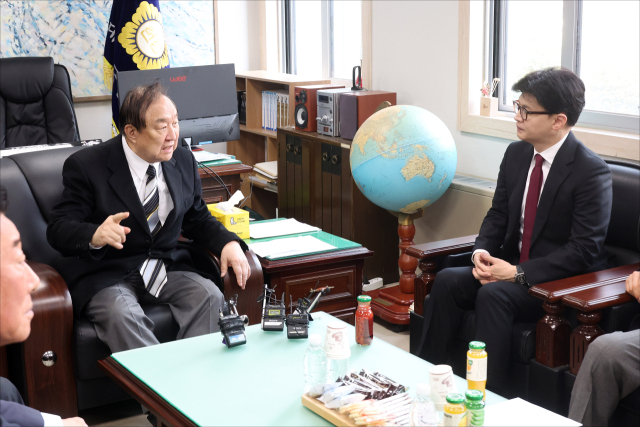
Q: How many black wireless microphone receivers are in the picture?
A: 3